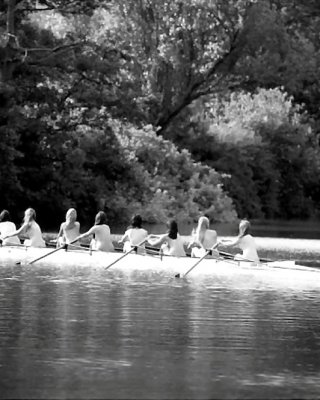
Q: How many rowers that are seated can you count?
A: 8